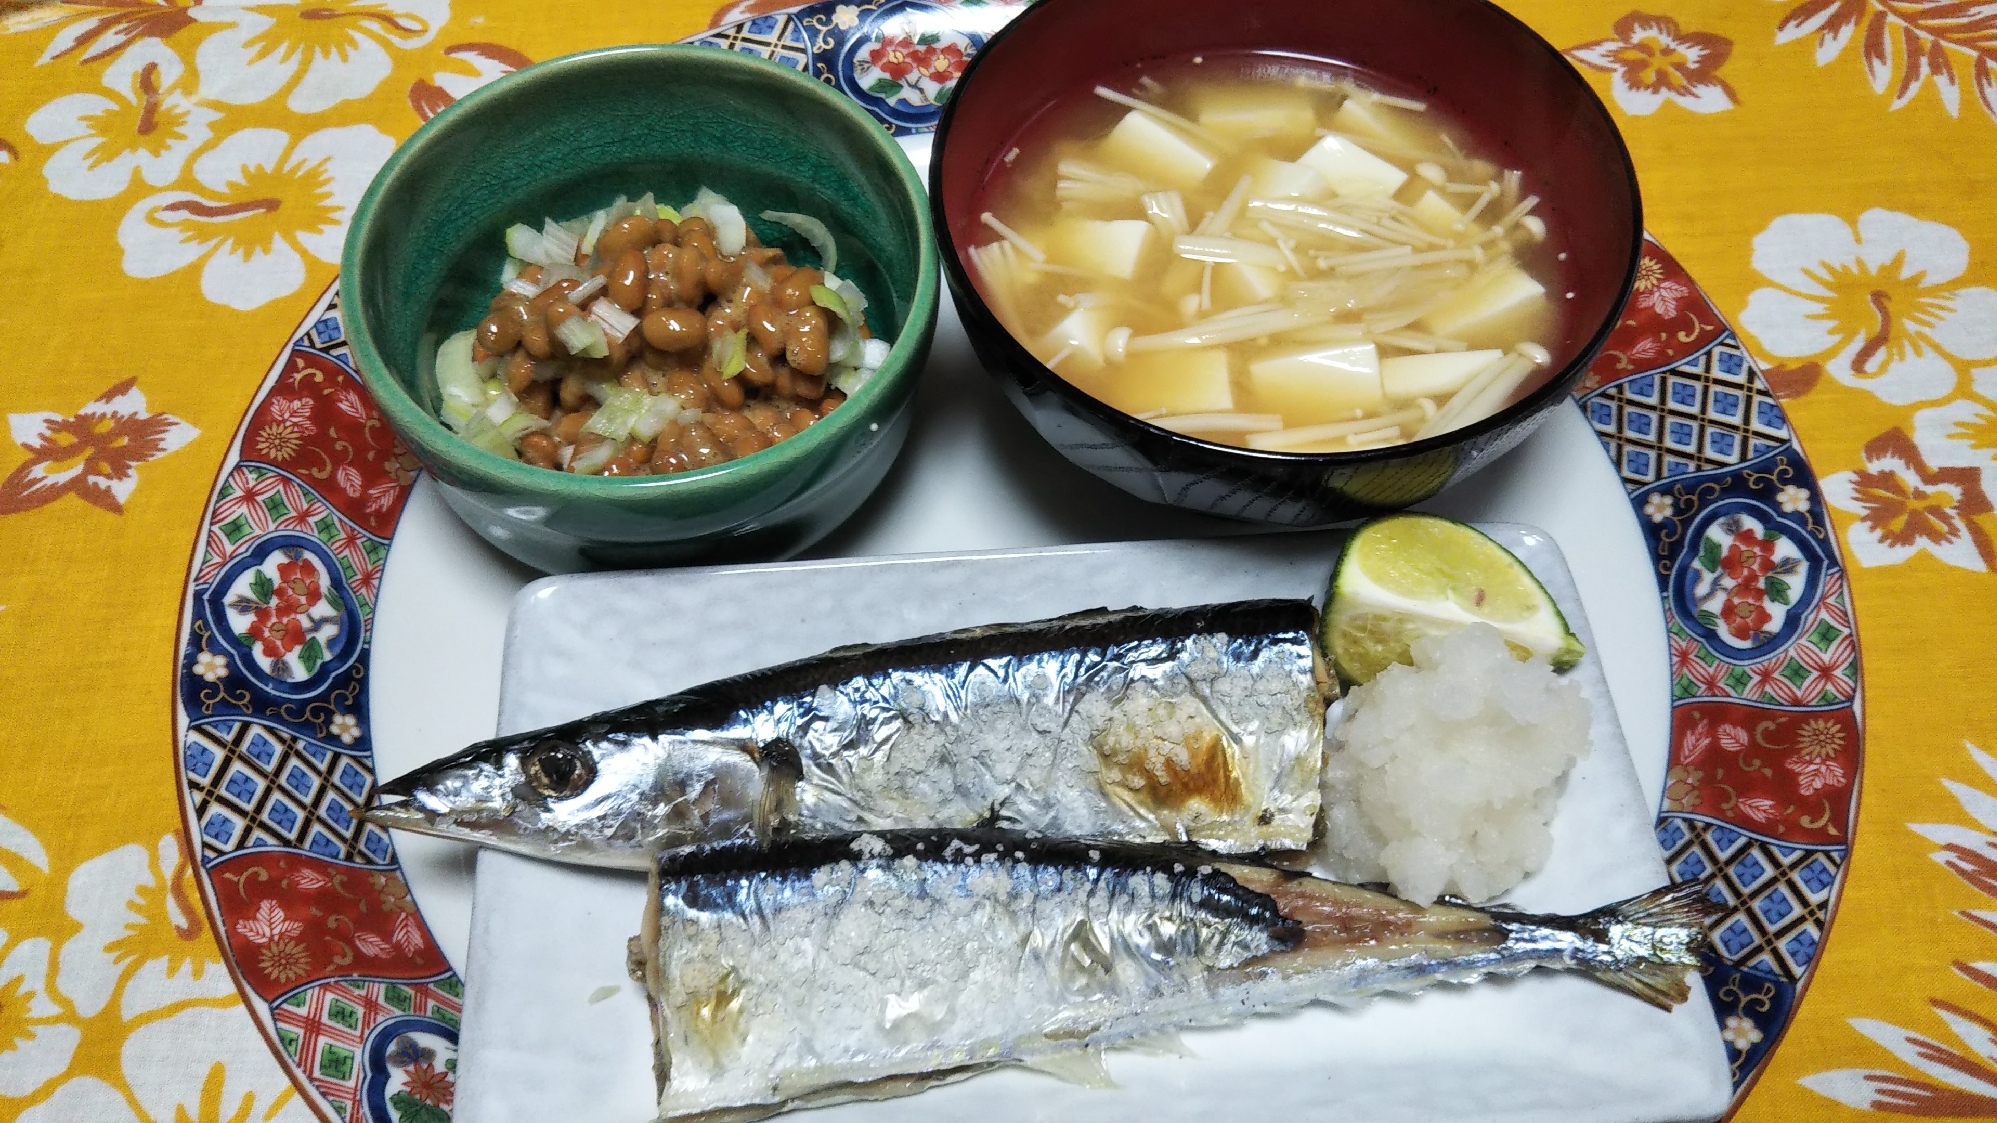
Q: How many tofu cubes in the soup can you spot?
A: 13